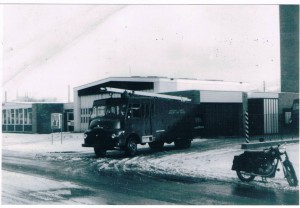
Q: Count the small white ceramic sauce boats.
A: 0